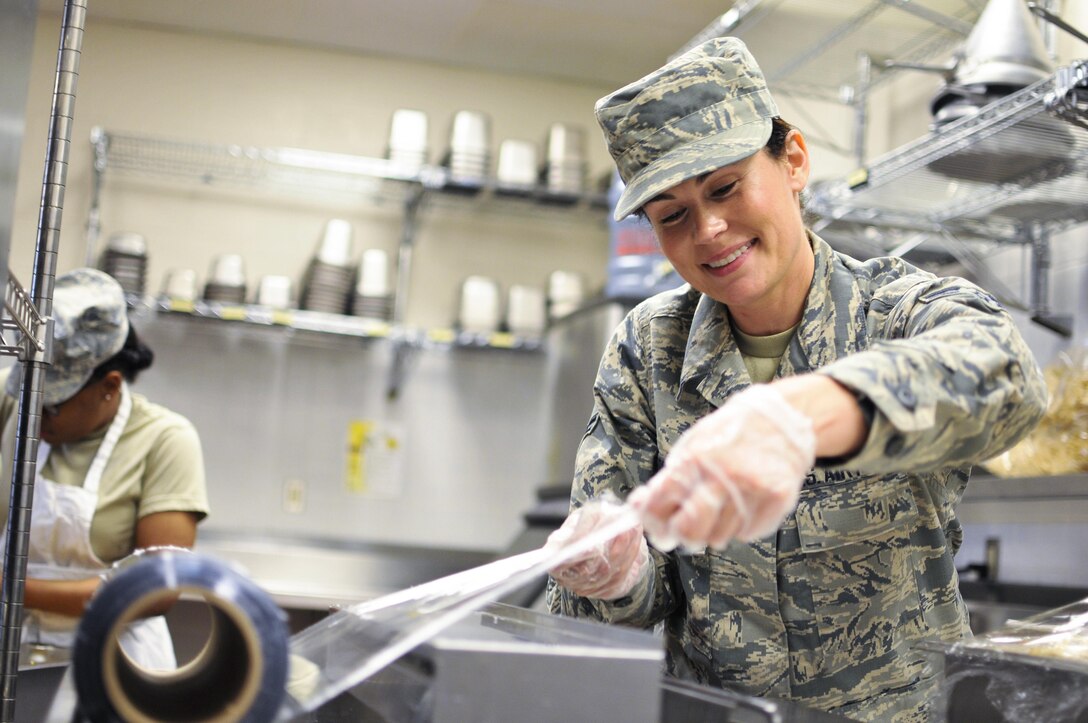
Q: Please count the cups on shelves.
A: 13